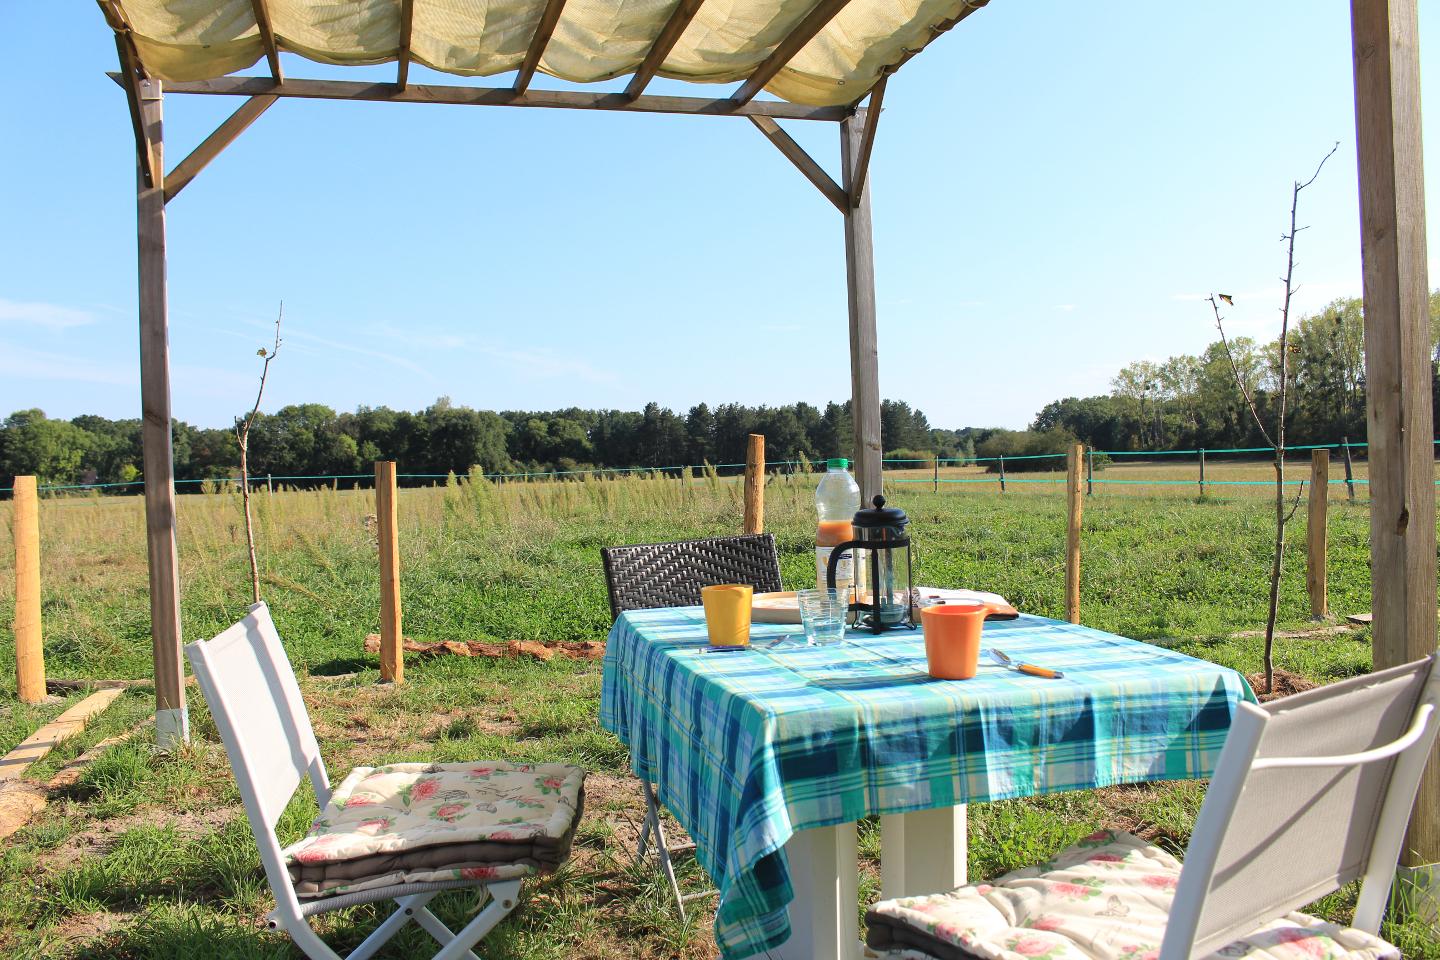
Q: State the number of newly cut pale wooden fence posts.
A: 5